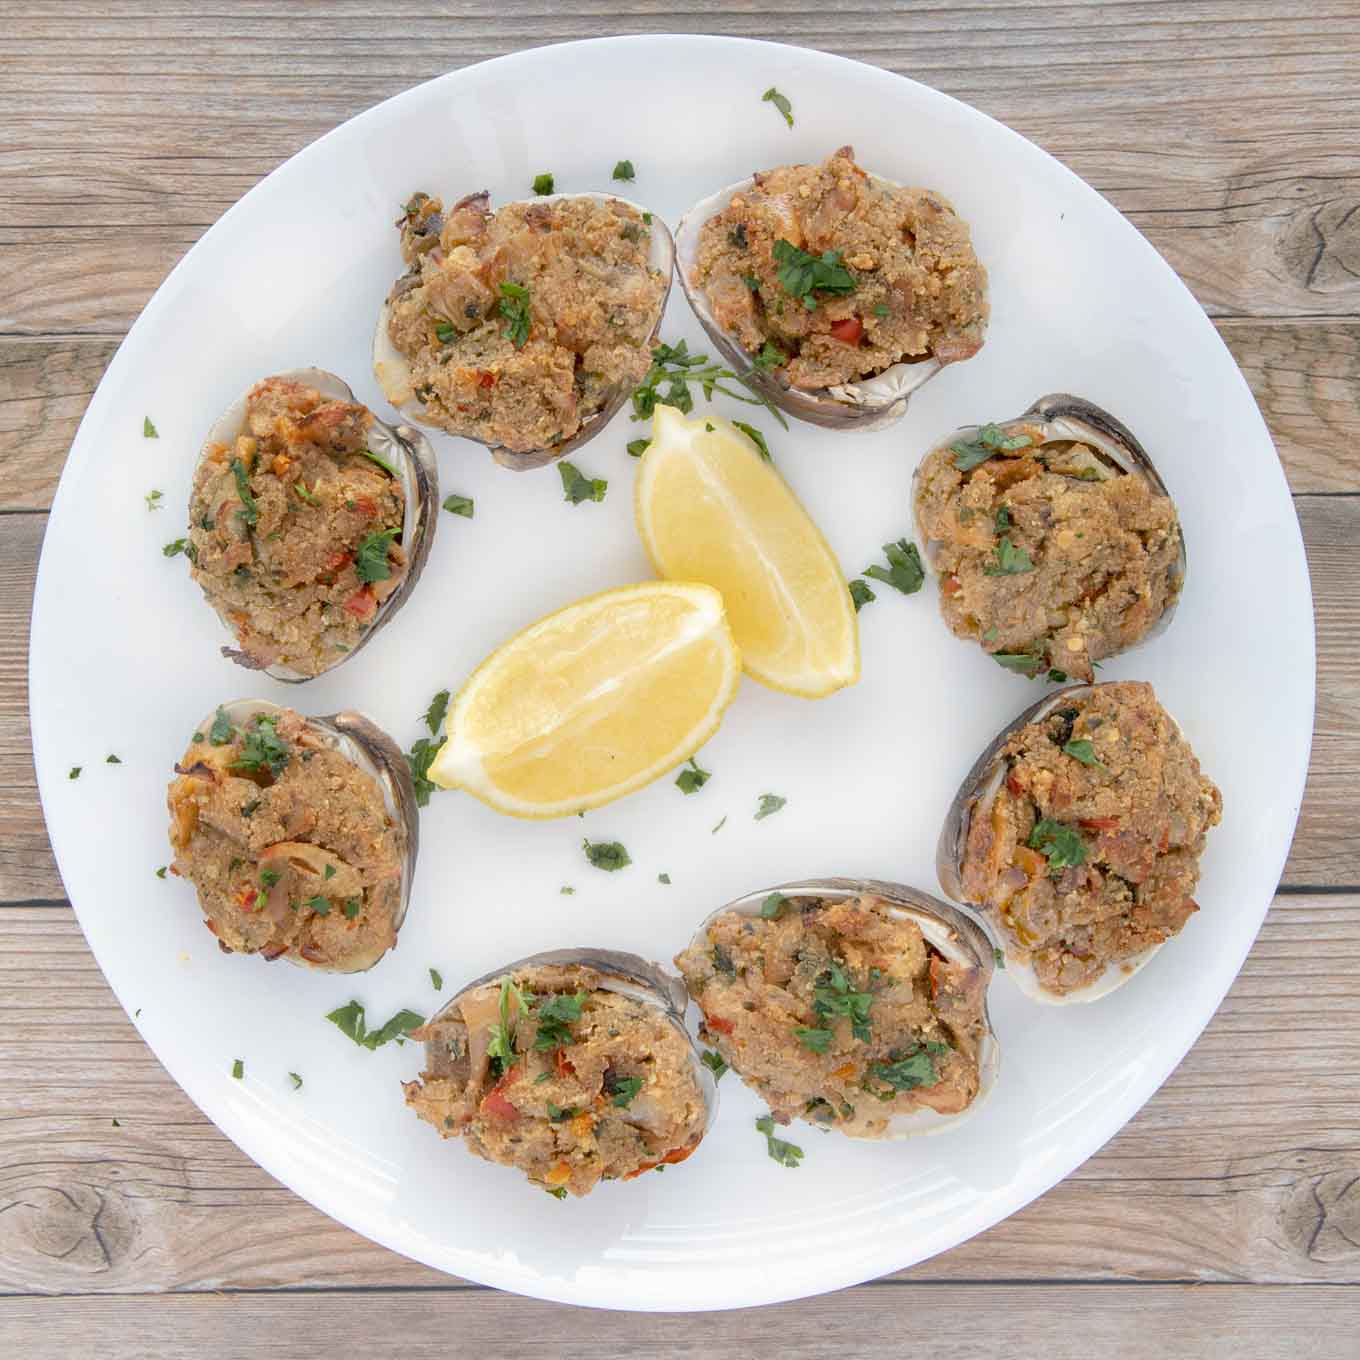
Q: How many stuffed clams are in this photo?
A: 8